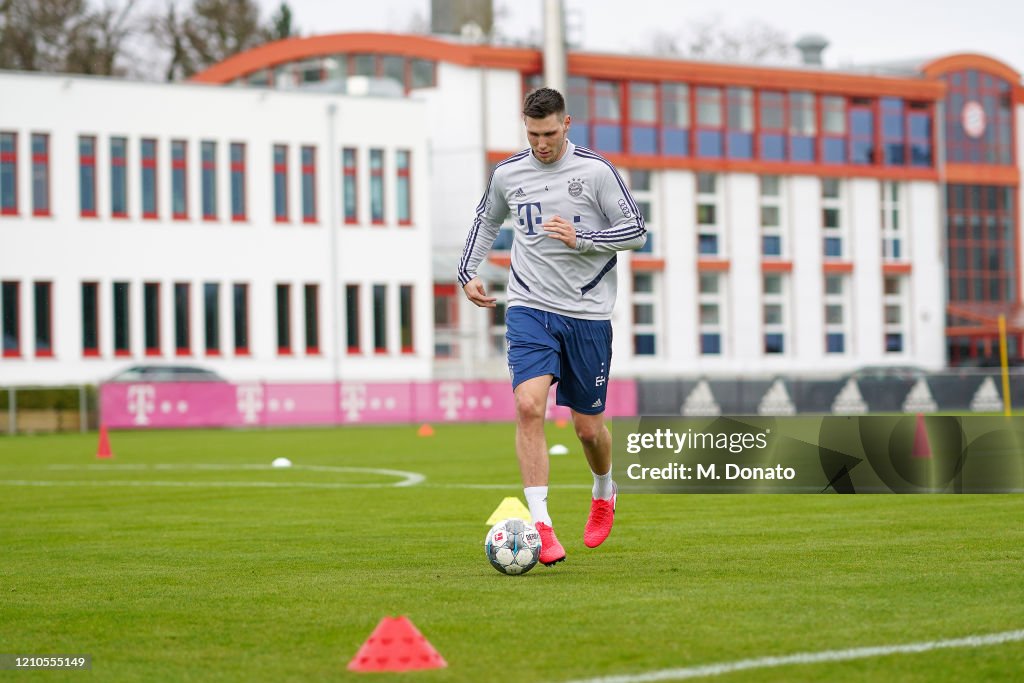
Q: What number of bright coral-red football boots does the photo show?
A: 2